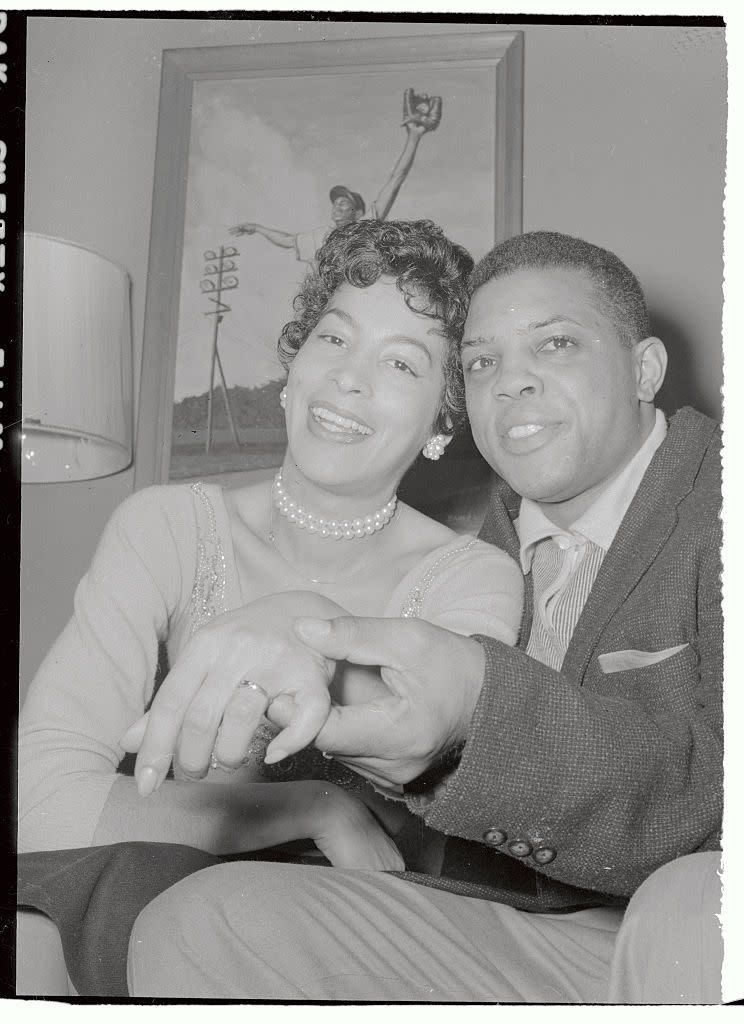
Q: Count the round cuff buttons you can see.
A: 3